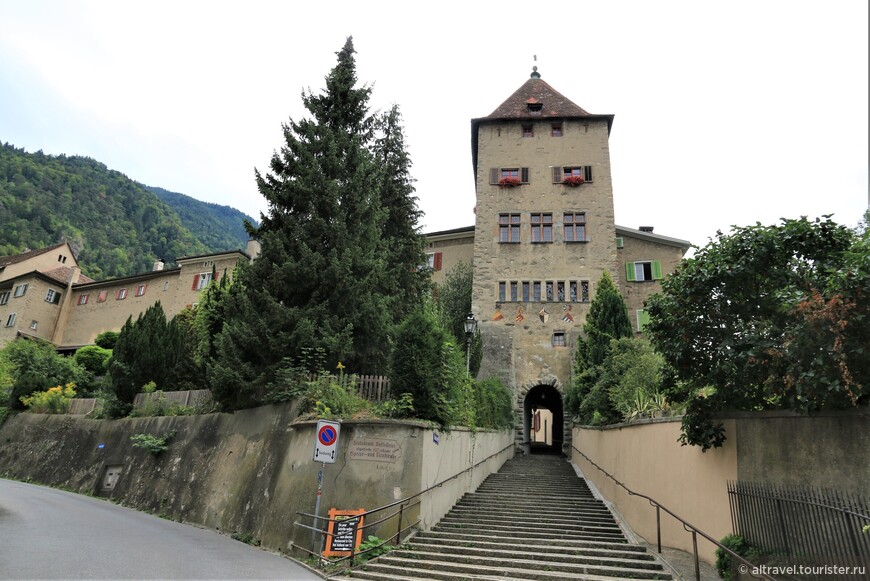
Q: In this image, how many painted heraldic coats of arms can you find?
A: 4